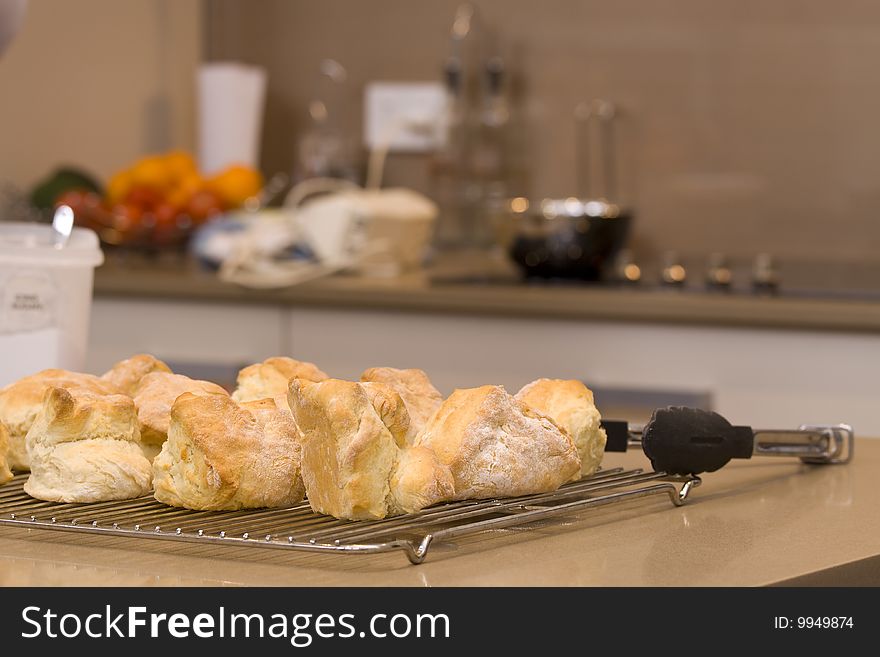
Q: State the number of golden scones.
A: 11